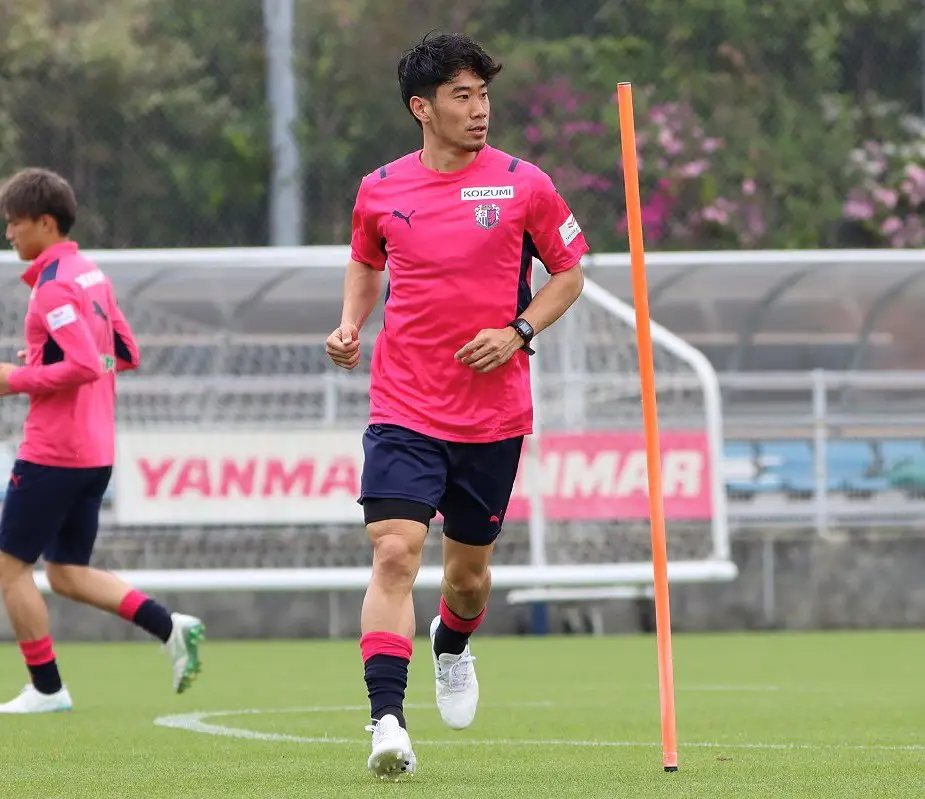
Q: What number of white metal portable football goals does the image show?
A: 1